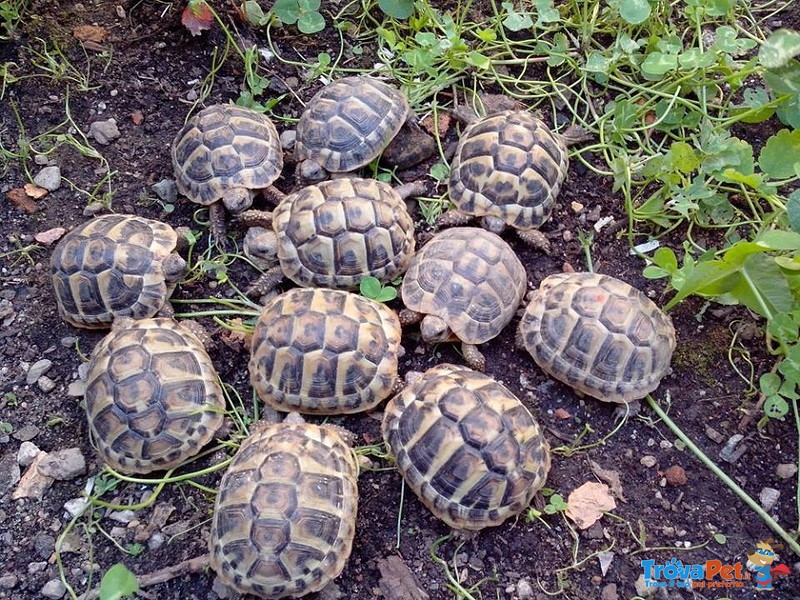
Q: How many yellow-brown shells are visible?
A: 11